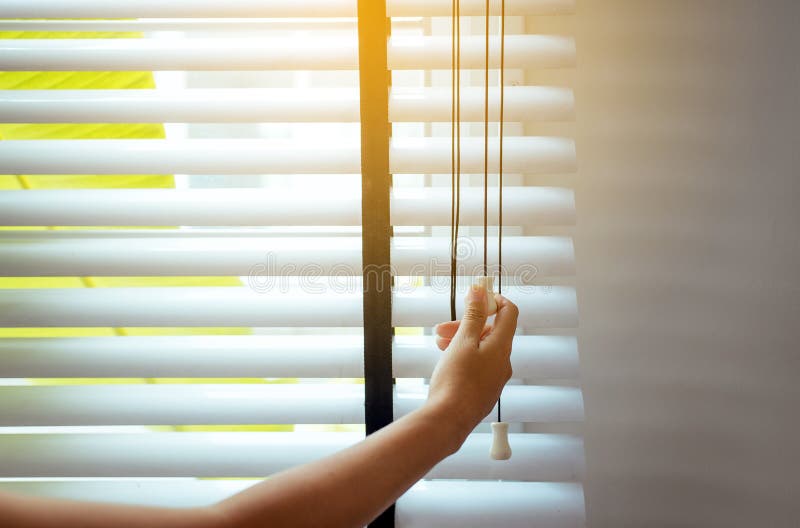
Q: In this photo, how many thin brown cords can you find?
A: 4